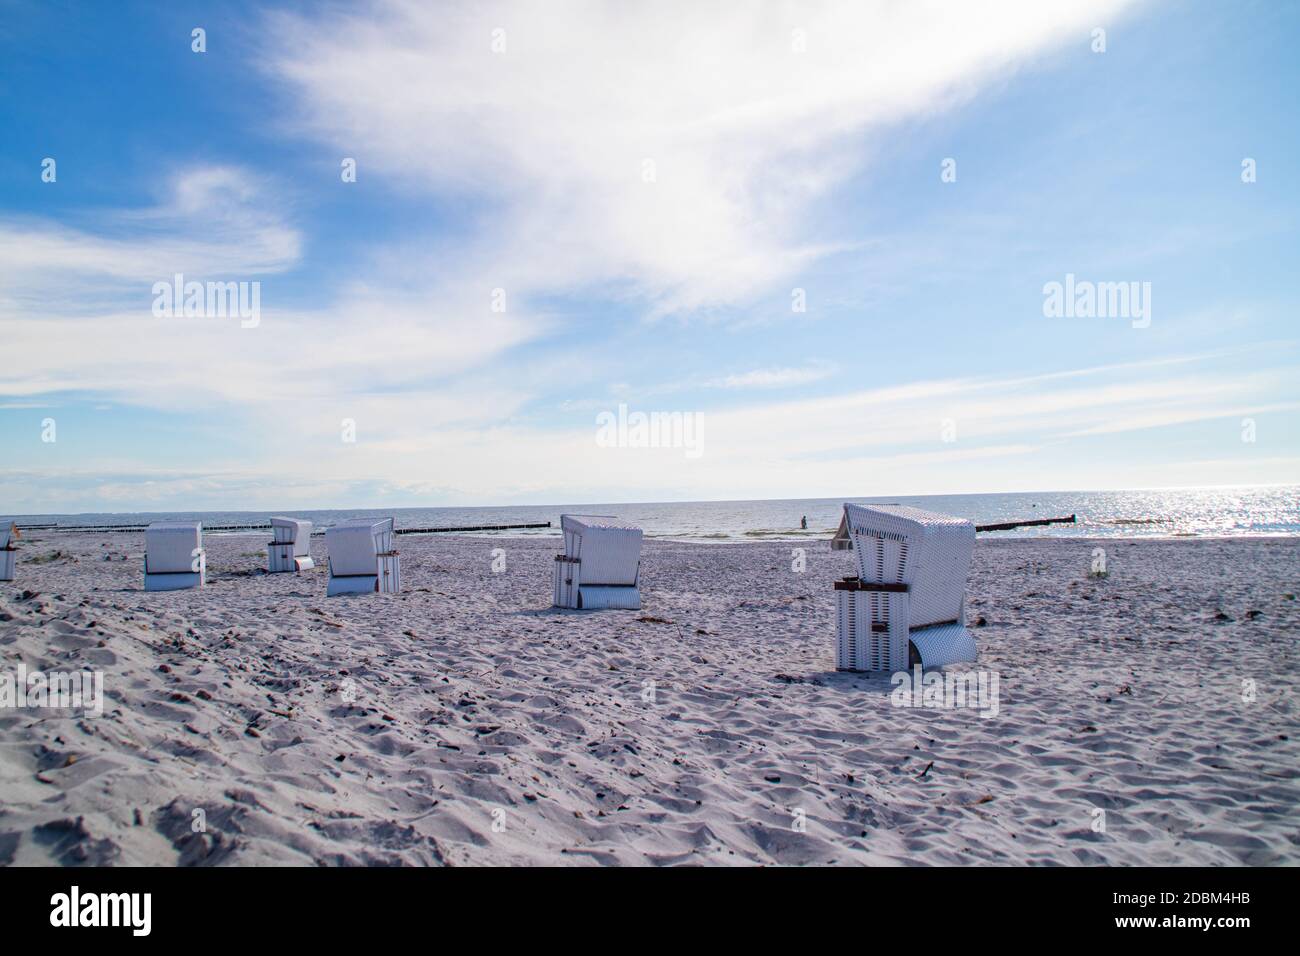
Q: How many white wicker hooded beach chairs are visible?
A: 6